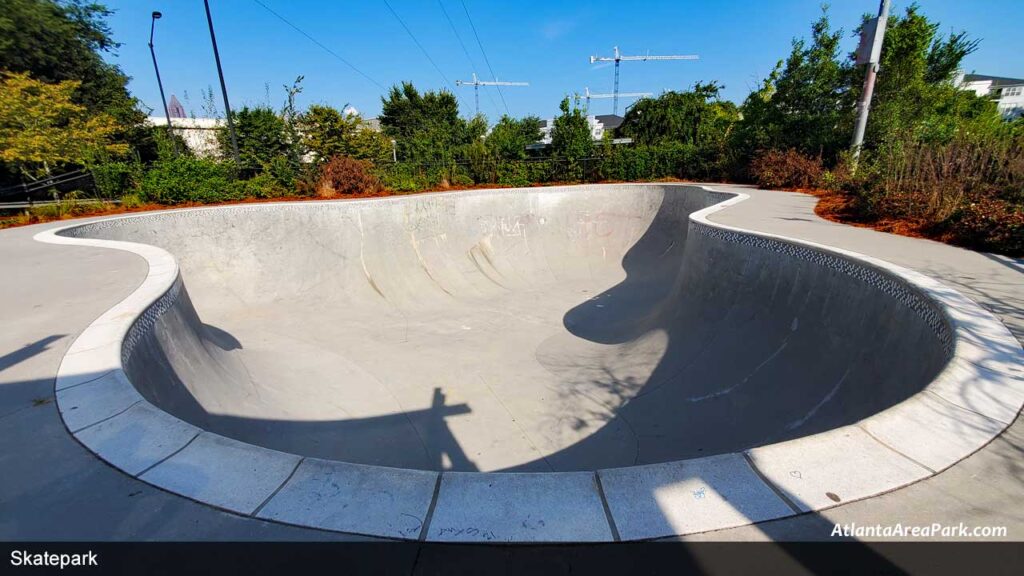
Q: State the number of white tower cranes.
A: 3